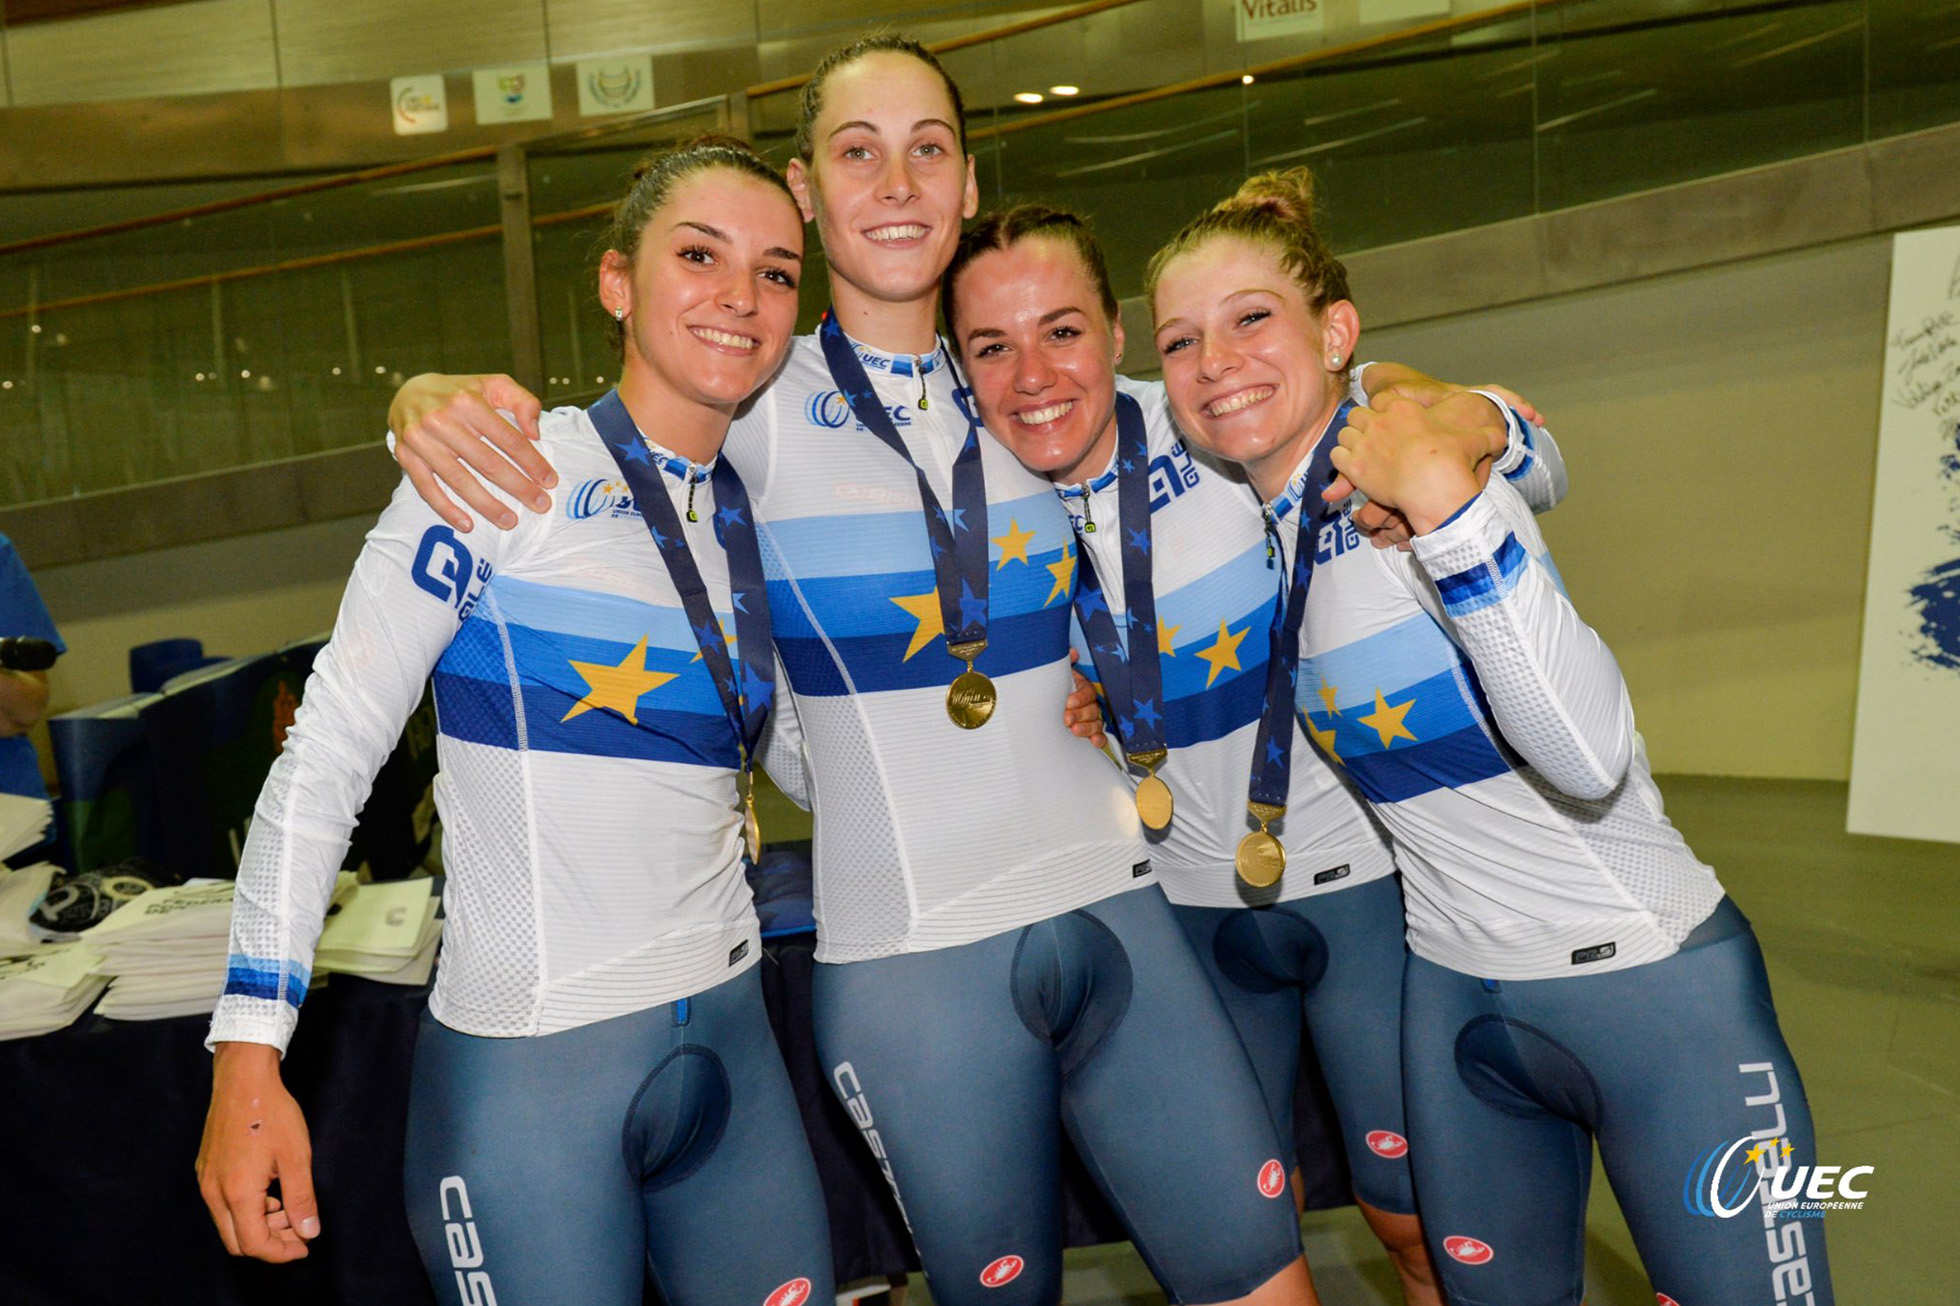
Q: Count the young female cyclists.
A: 4